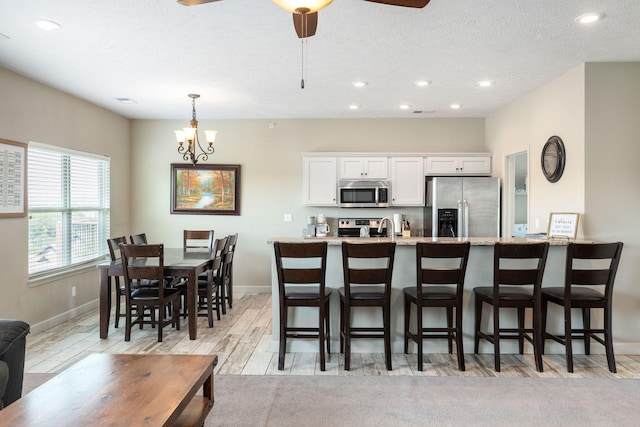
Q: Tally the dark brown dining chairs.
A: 6